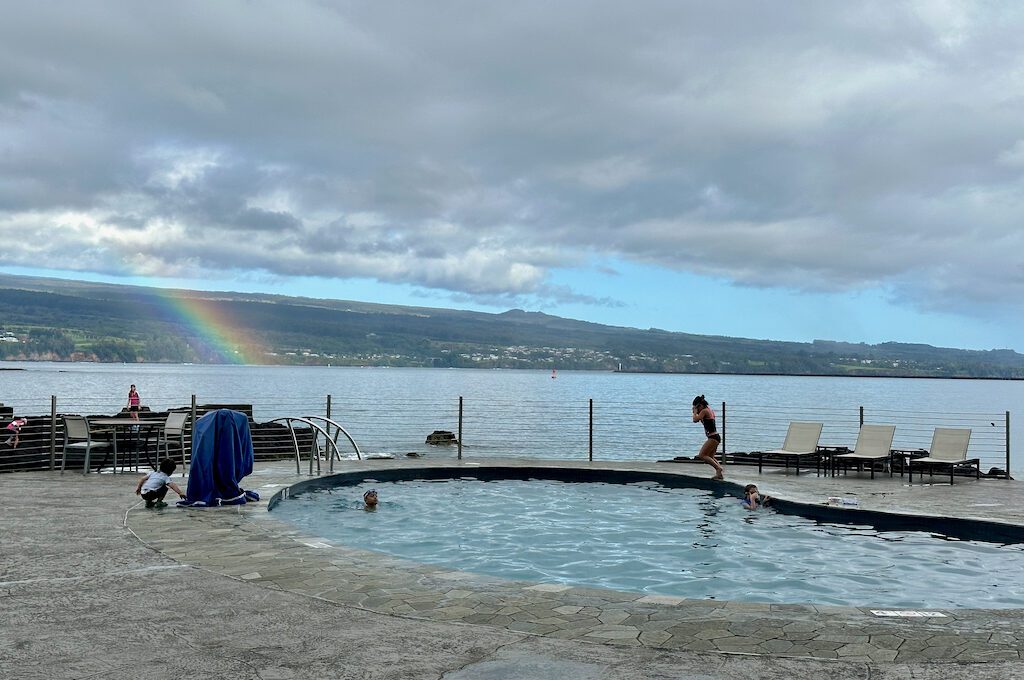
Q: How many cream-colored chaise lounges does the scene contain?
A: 3